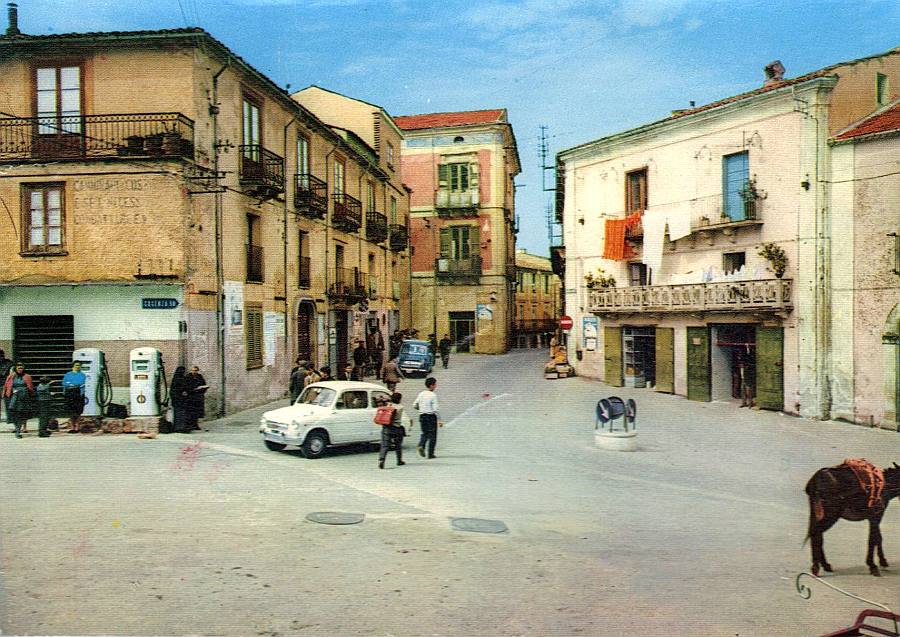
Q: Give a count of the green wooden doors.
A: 4